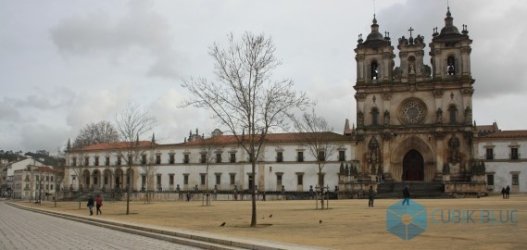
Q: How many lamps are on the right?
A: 0